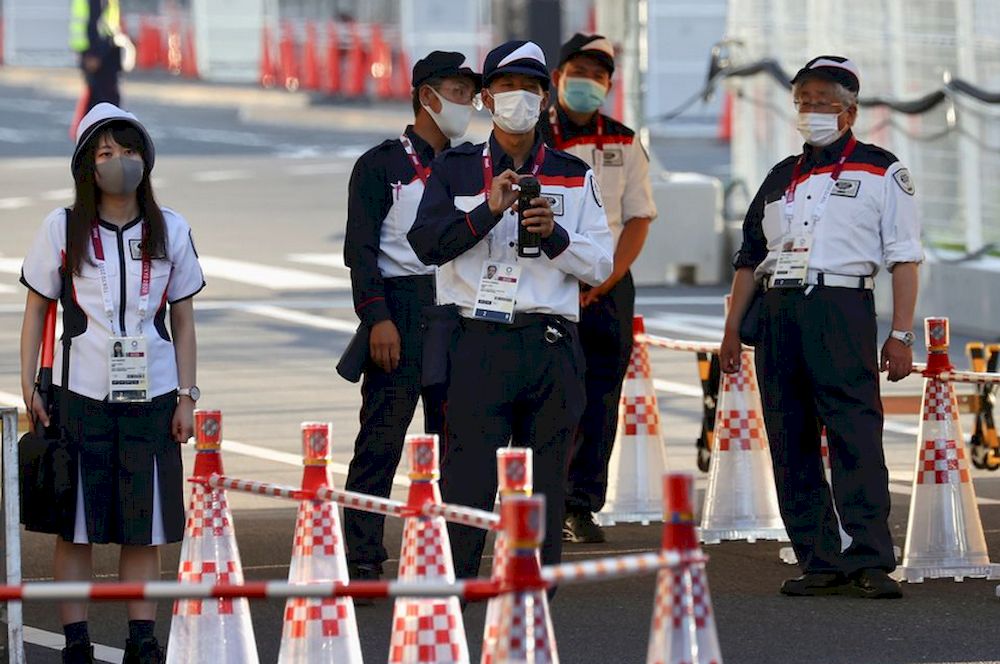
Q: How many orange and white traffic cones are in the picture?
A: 10